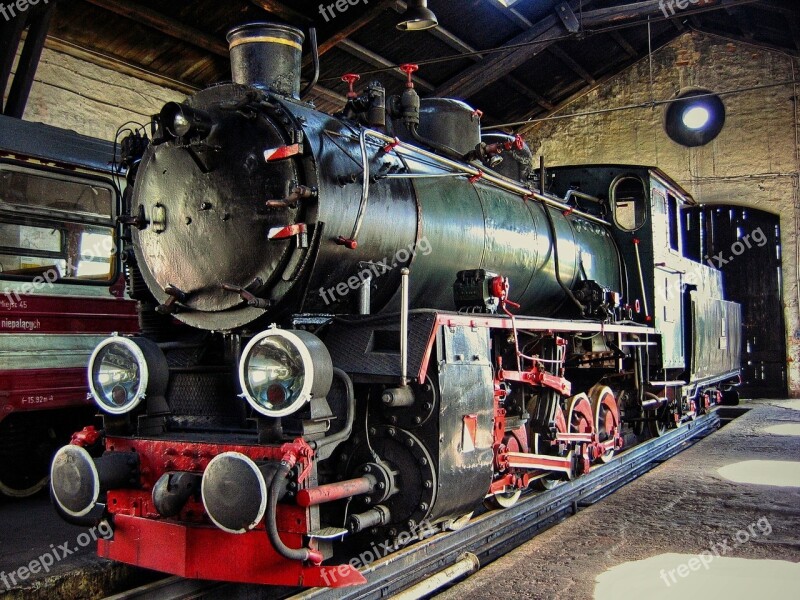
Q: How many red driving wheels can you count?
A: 4